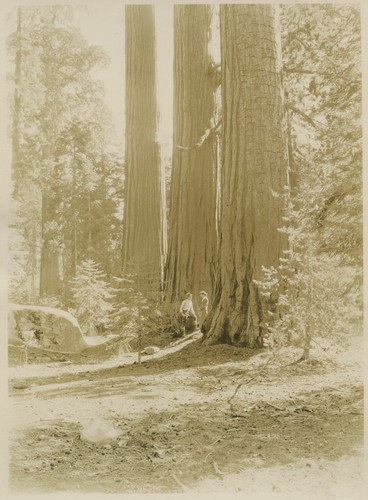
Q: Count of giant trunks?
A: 3